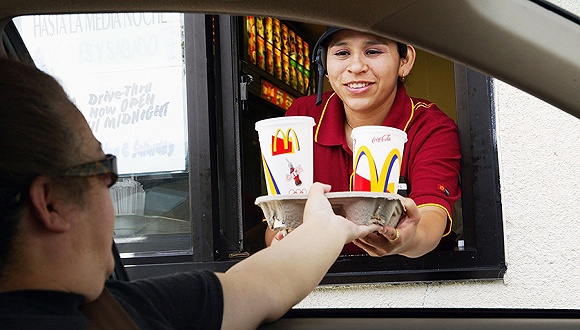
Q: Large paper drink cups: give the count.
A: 2